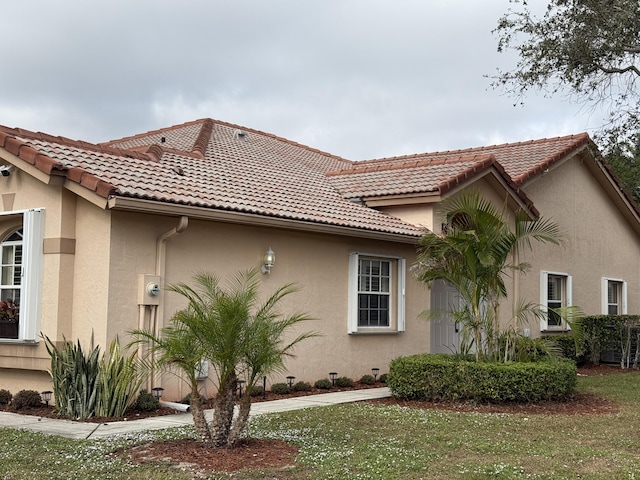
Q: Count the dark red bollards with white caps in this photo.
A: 0